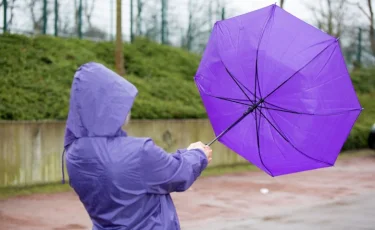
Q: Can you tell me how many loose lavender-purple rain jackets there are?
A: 1